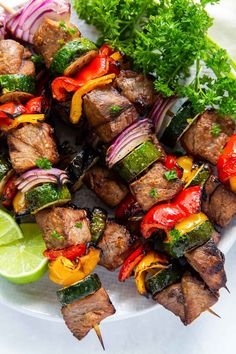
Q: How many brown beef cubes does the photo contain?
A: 14